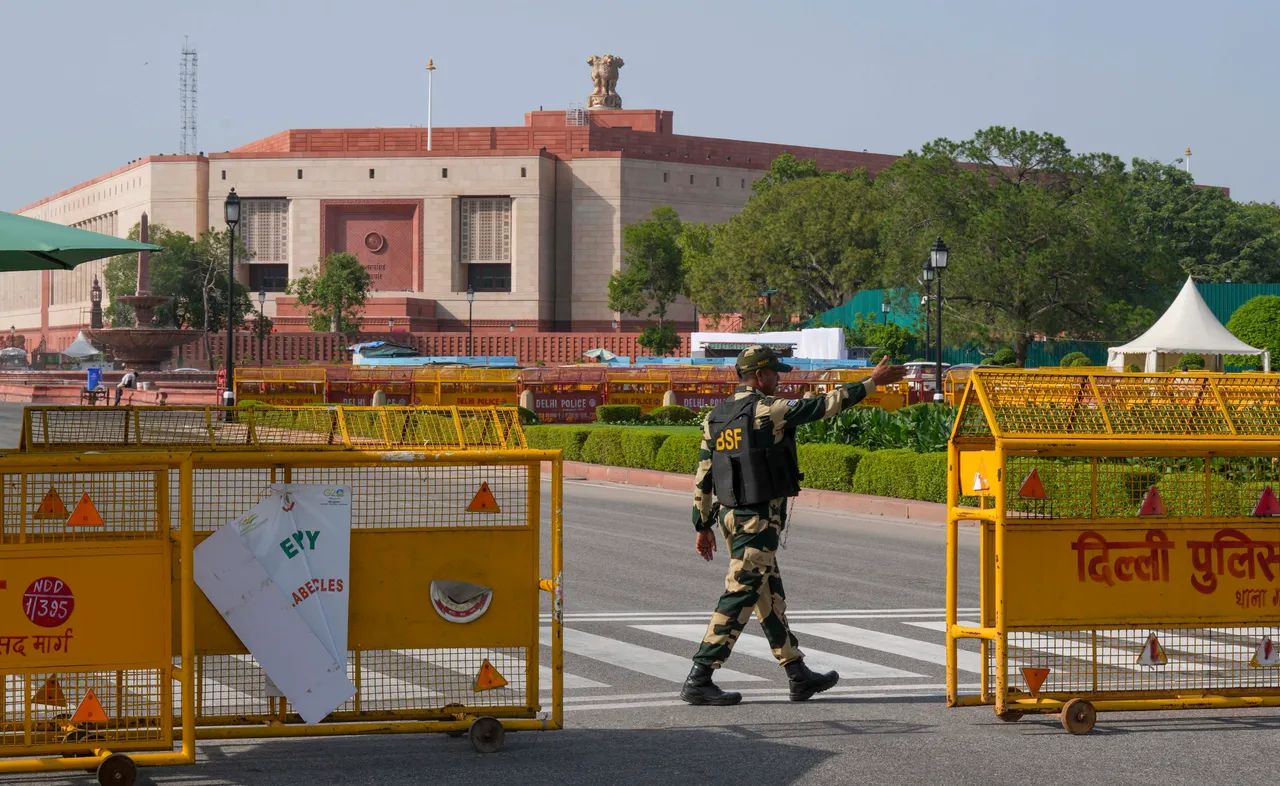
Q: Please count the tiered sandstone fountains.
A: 1